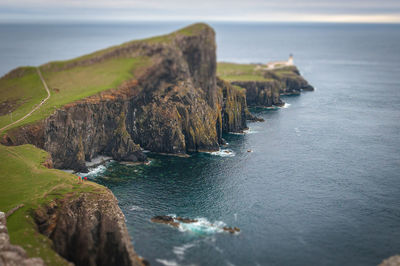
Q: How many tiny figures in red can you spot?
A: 2